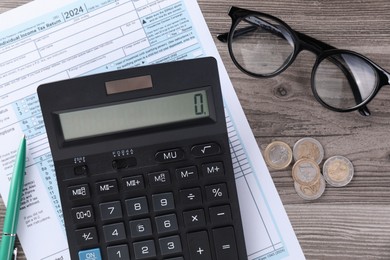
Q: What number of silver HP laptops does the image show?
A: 0